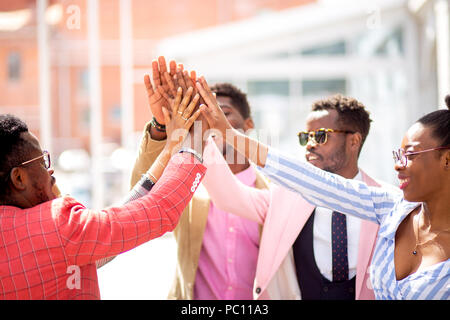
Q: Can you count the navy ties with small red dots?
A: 1